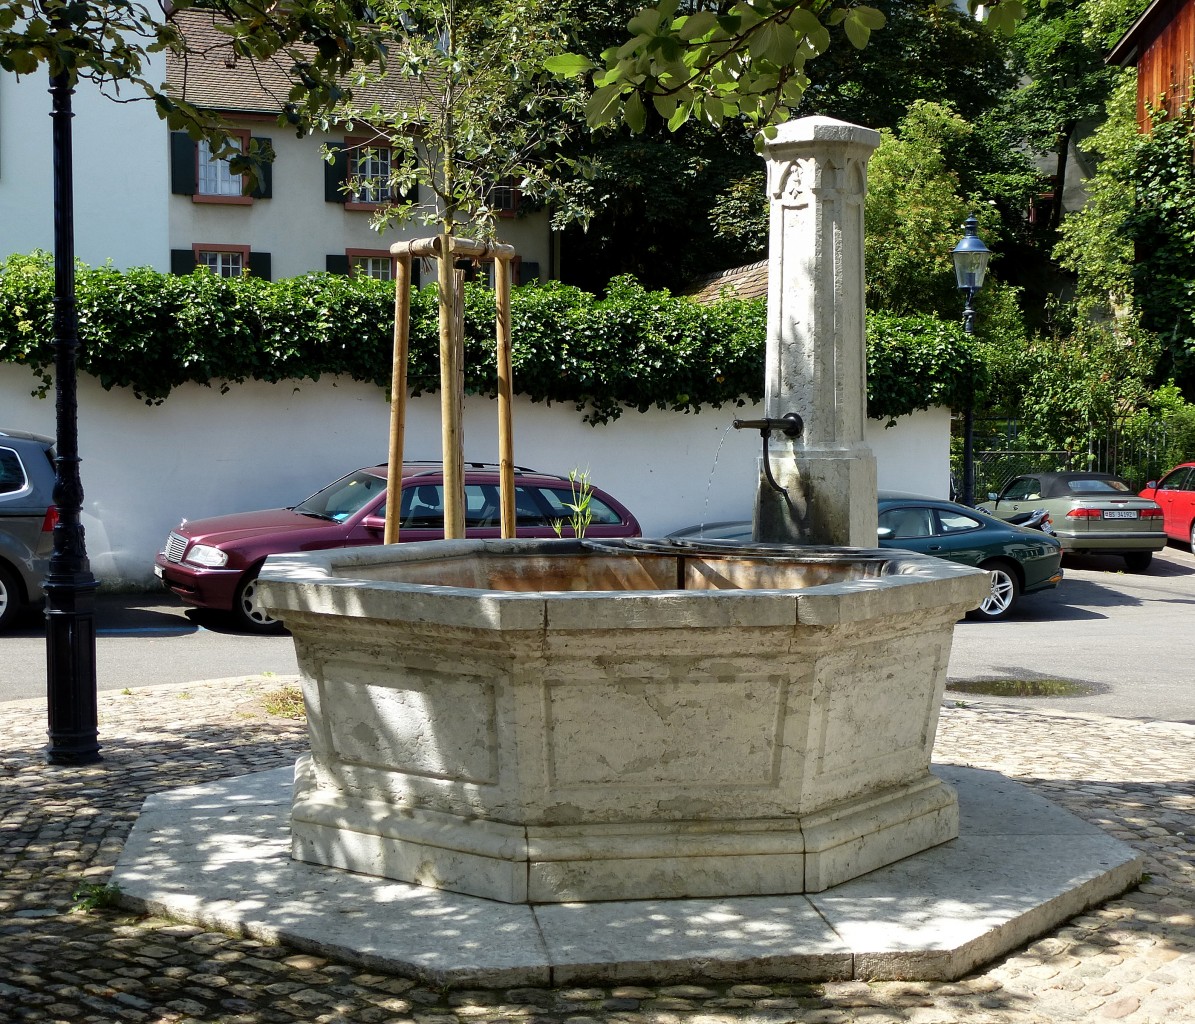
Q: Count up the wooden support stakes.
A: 3